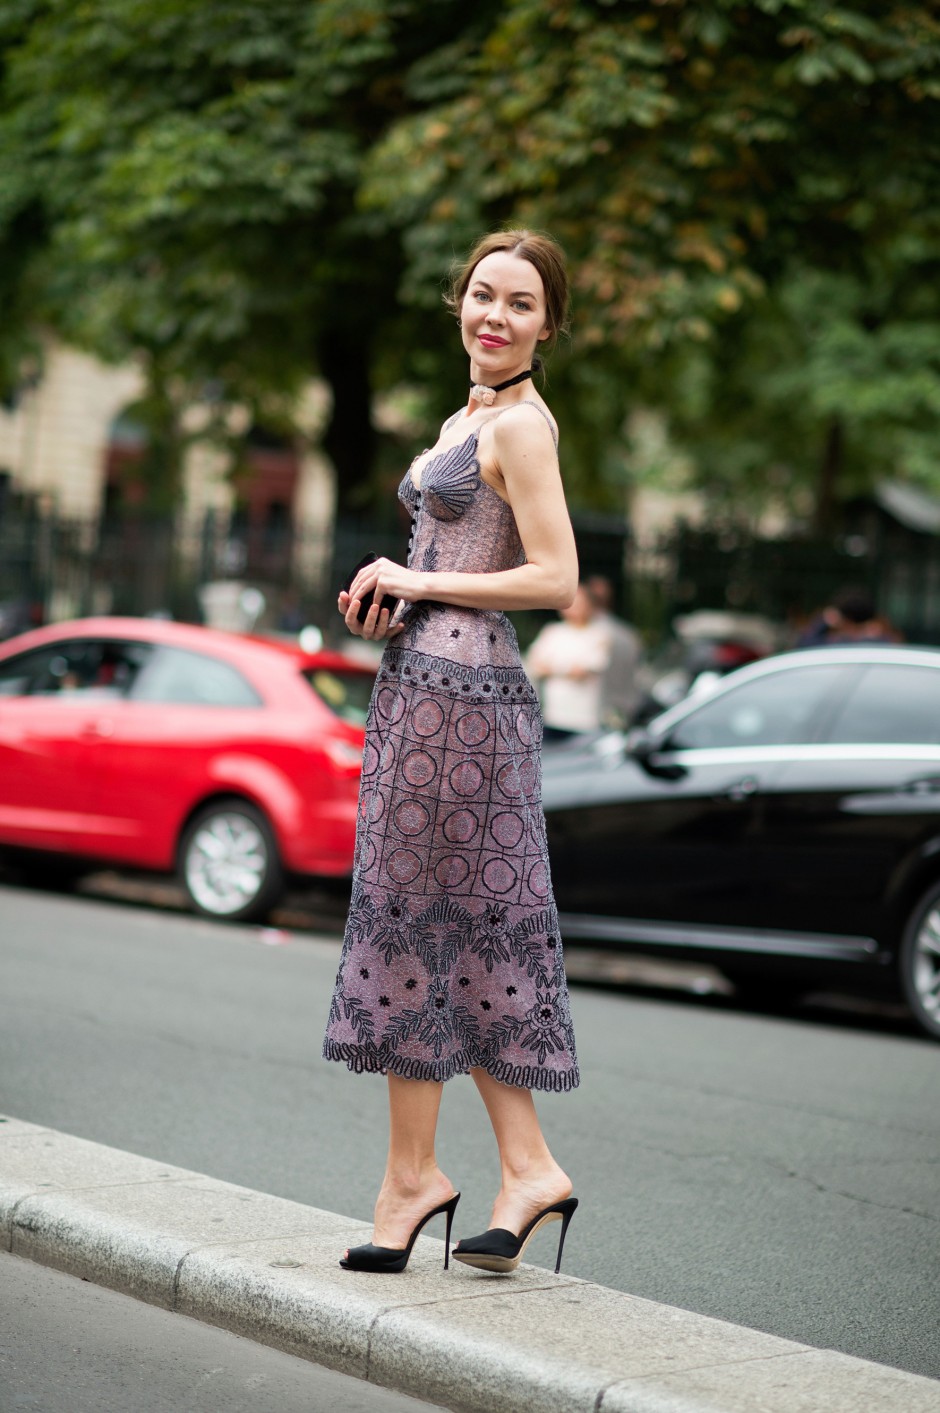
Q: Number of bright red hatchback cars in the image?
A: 1